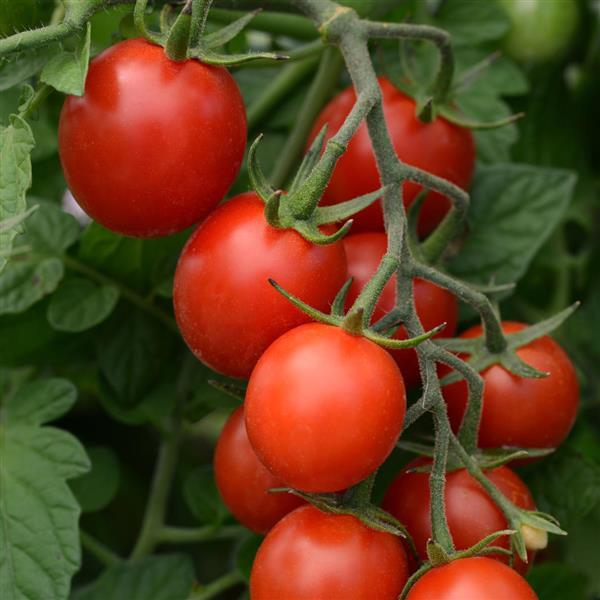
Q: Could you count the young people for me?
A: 0